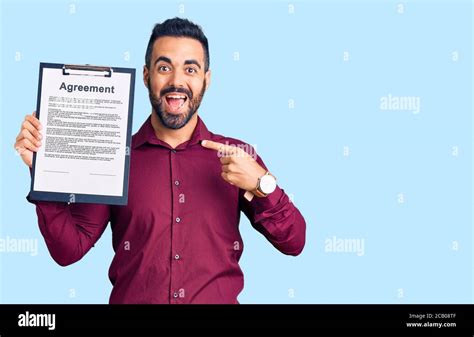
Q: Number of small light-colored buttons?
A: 4